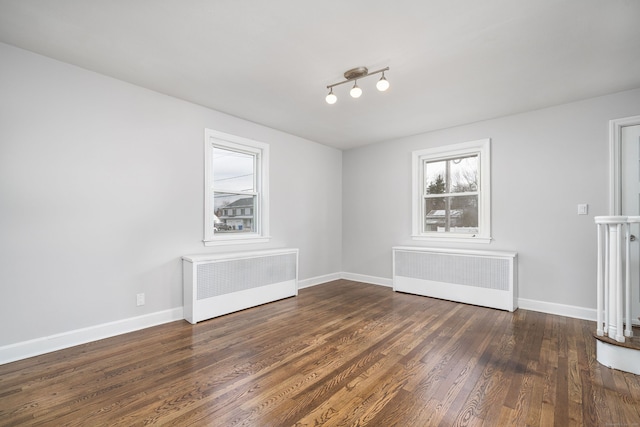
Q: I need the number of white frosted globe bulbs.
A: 3